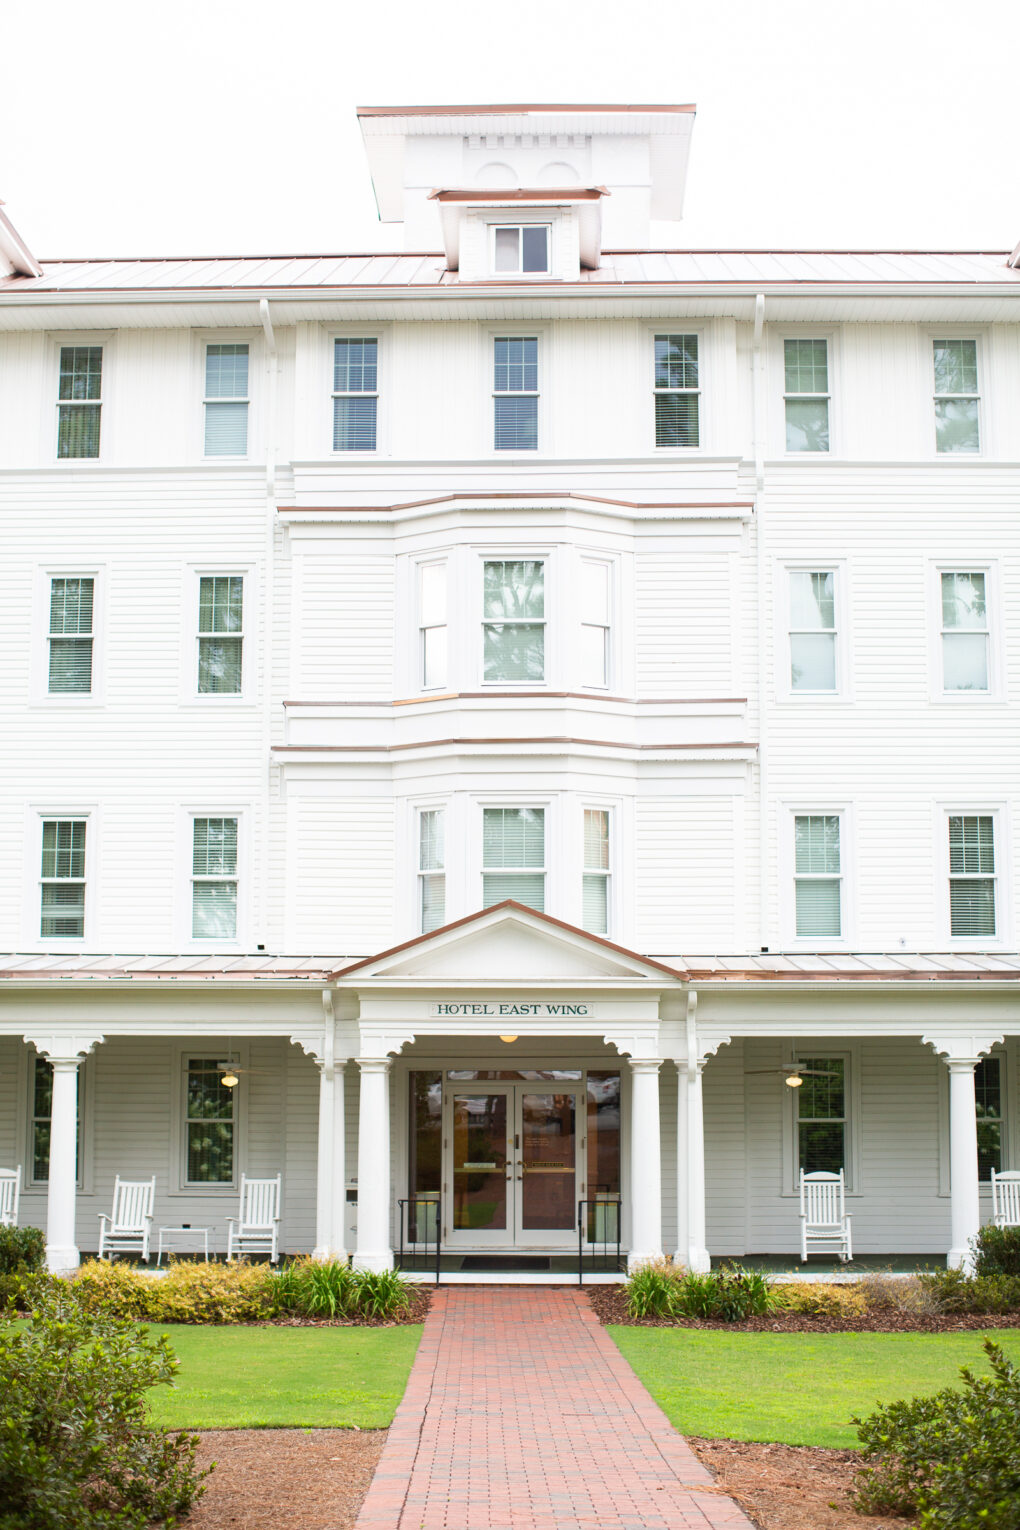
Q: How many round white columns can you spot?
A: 6